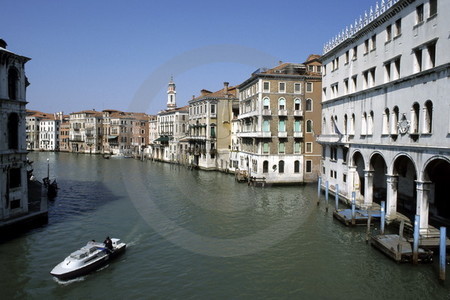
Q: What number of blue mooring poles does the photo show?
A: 7